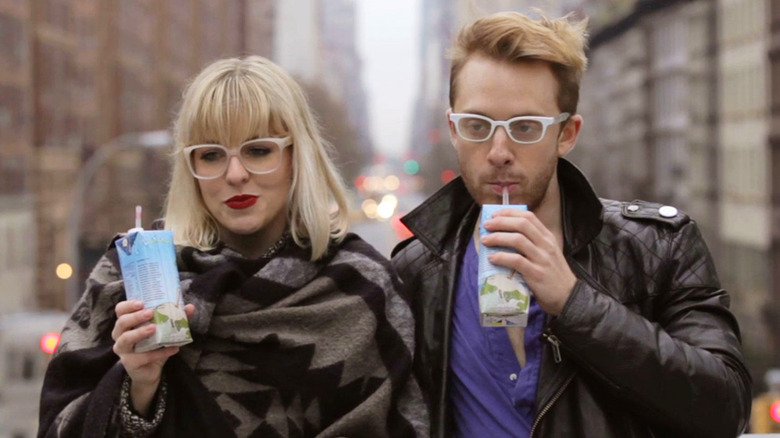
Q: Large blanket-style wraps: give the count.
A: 1